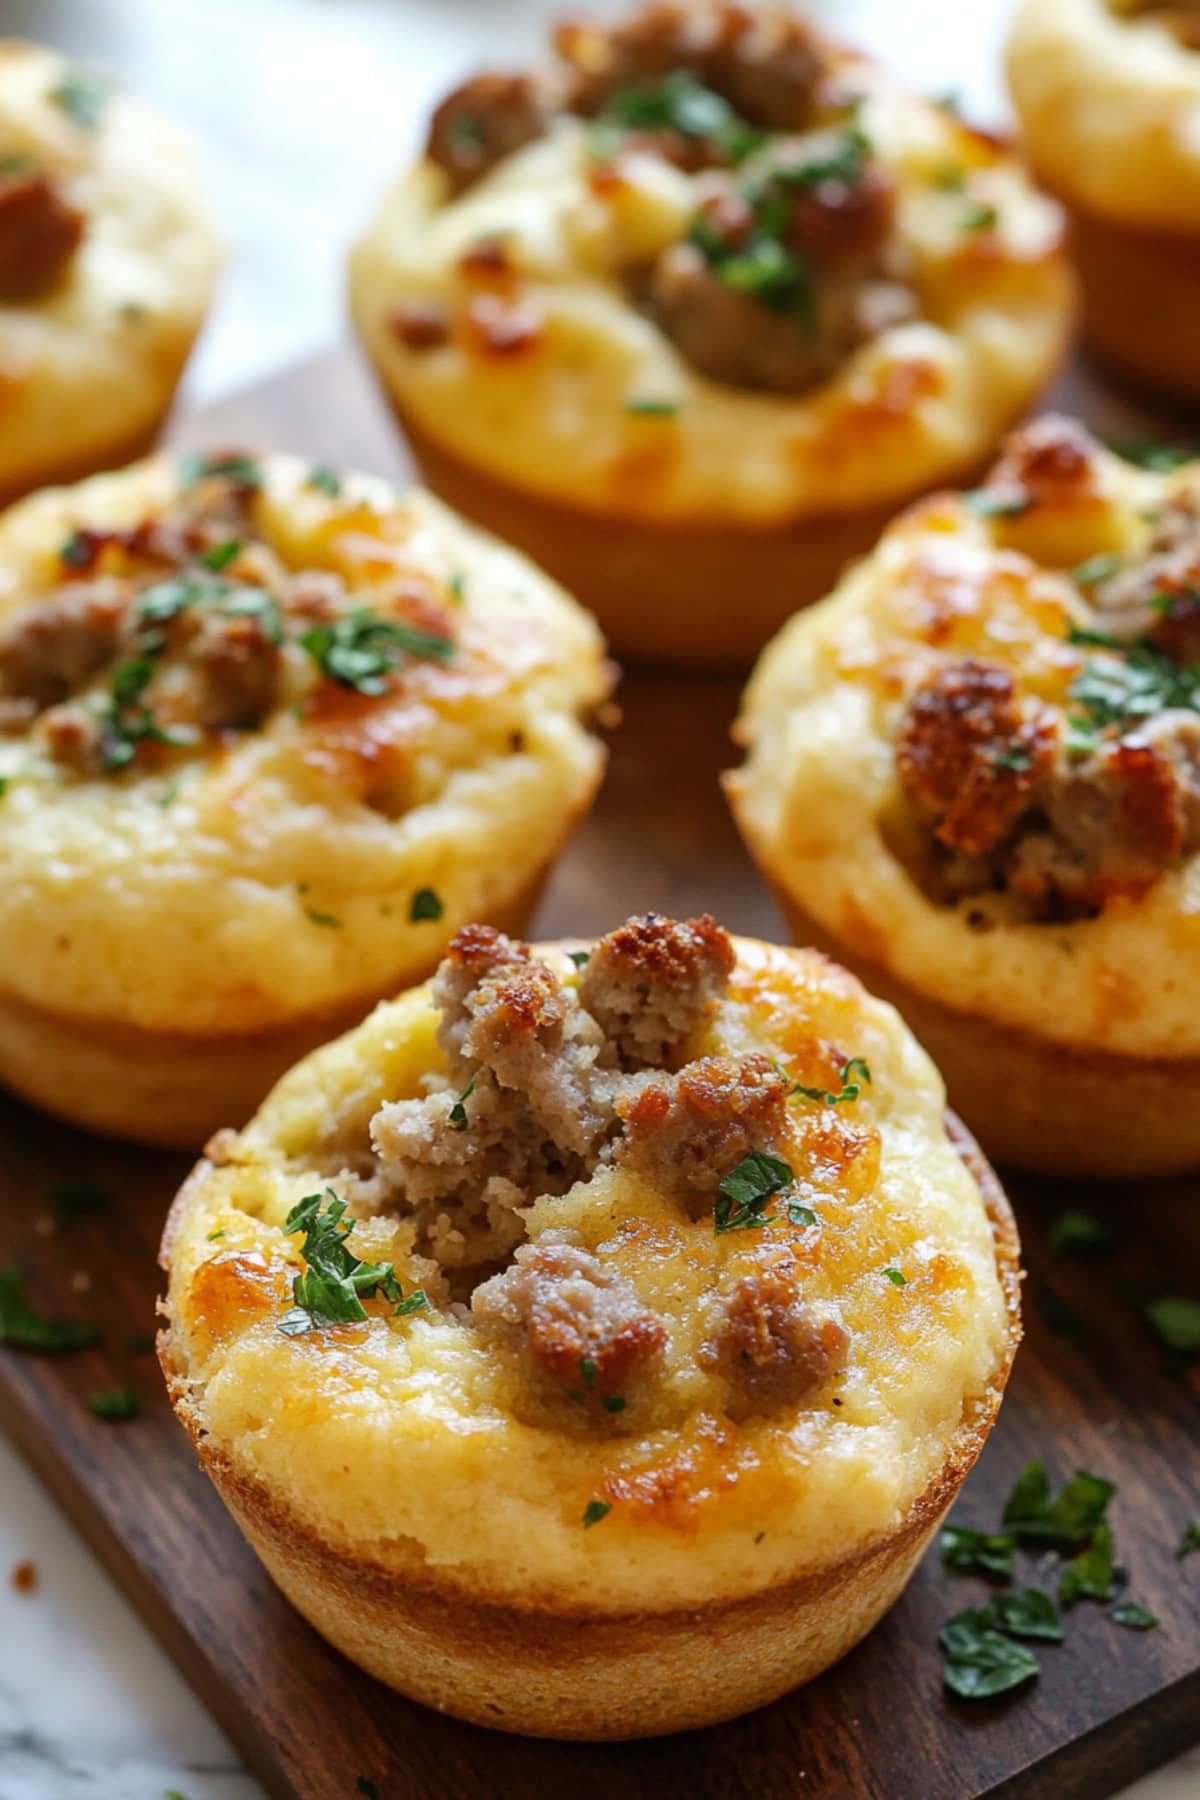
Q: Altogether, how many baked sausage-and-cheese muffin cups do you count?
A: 6